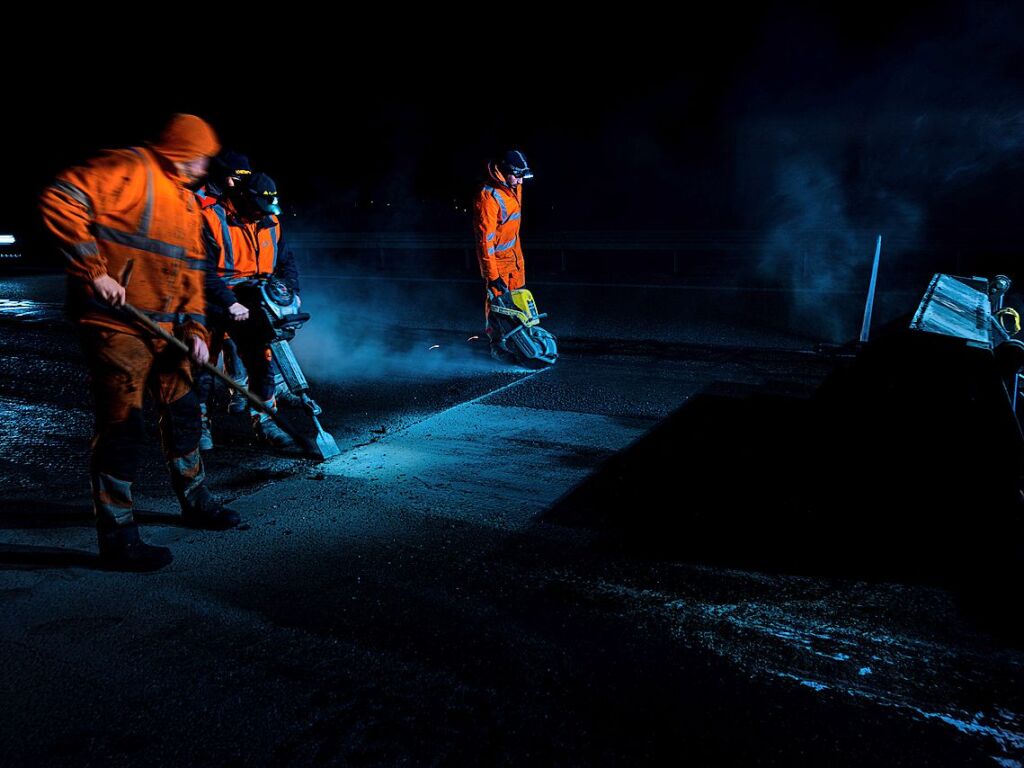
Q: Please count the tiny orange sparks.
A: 2